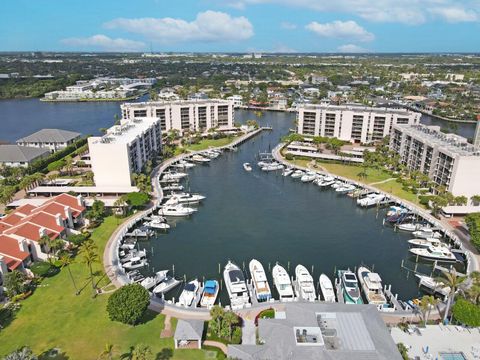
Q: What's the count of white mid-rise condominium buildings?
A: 4